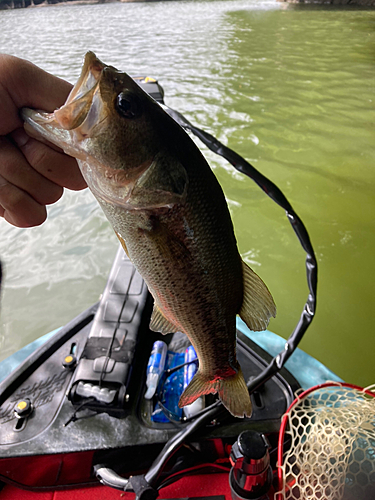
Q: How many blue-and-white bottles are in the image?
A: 2